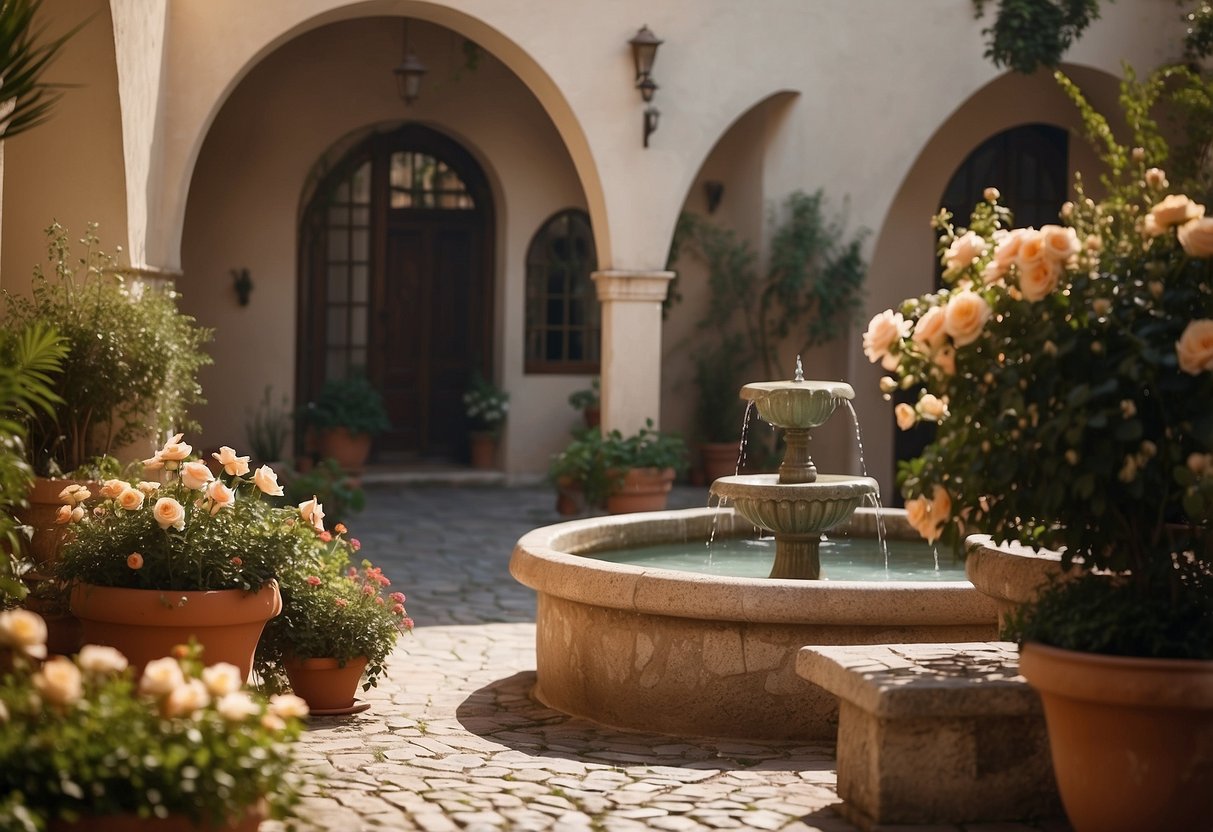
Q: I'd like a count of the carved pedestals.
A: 2